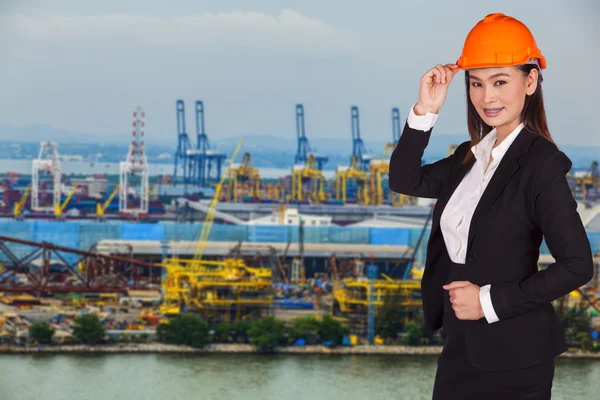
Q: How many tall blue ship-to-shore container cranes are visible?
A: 5